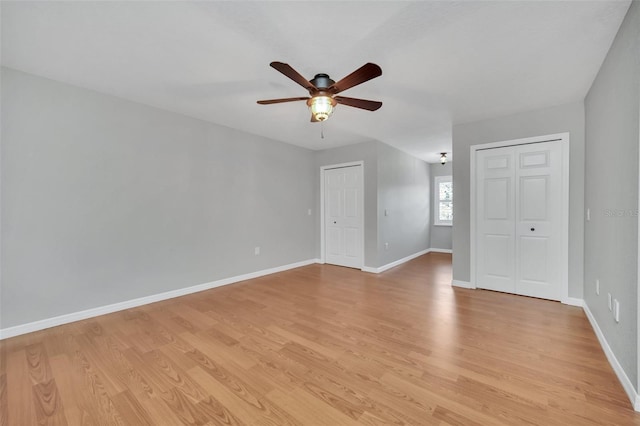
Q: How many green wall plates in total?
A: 0